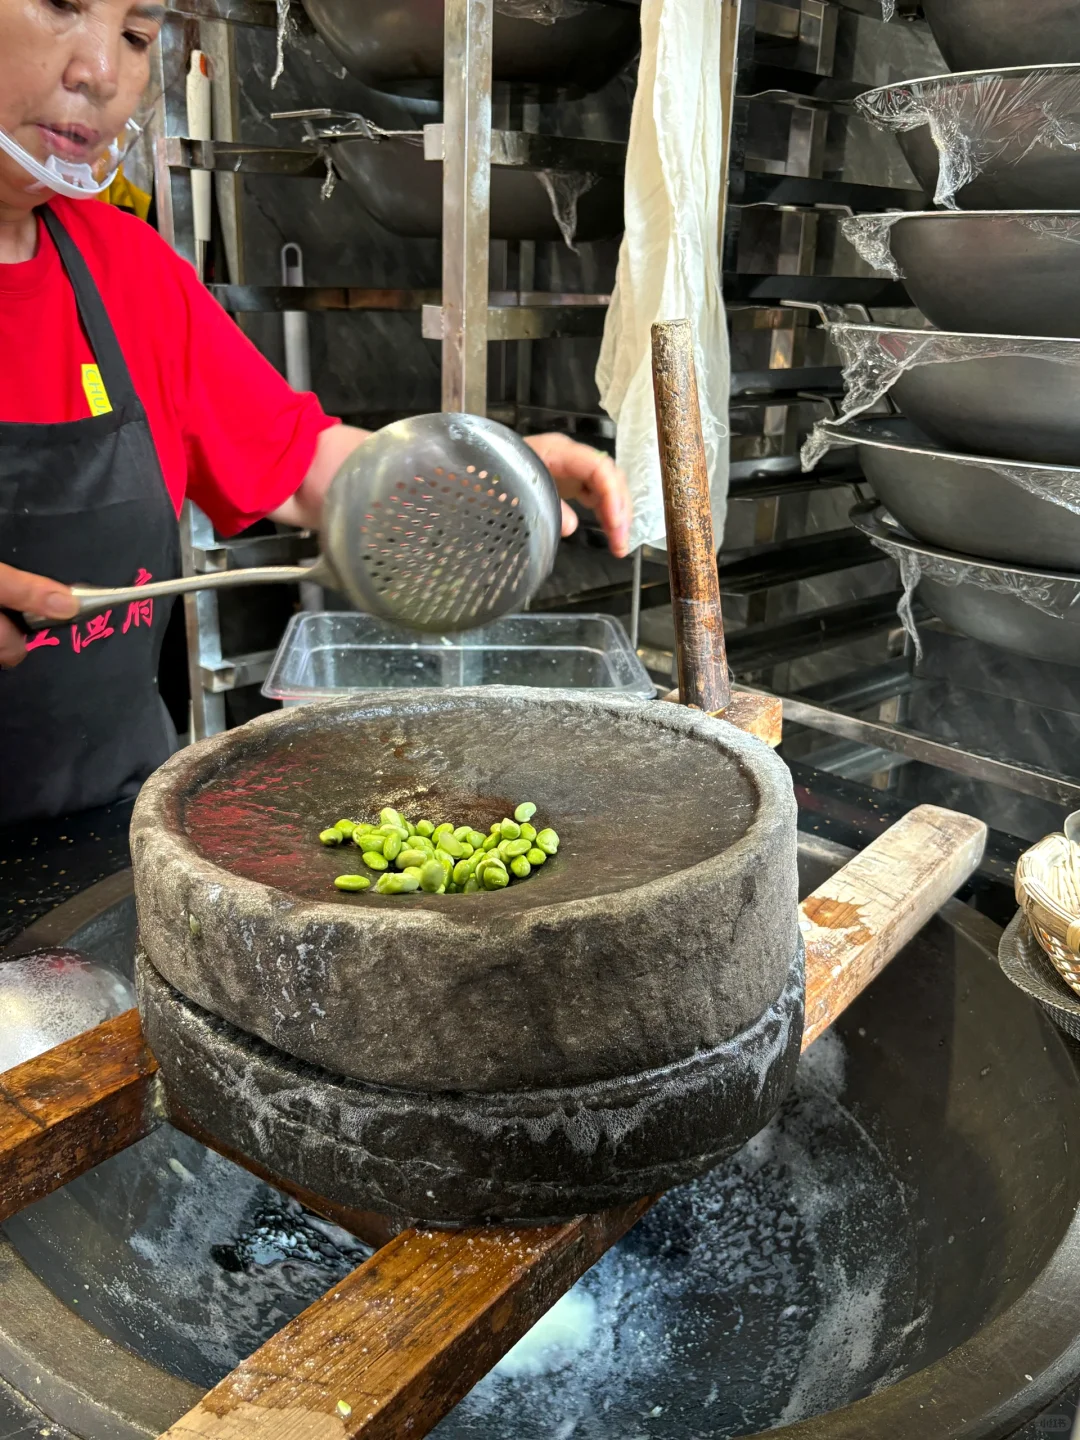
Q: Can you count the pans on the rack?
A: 8